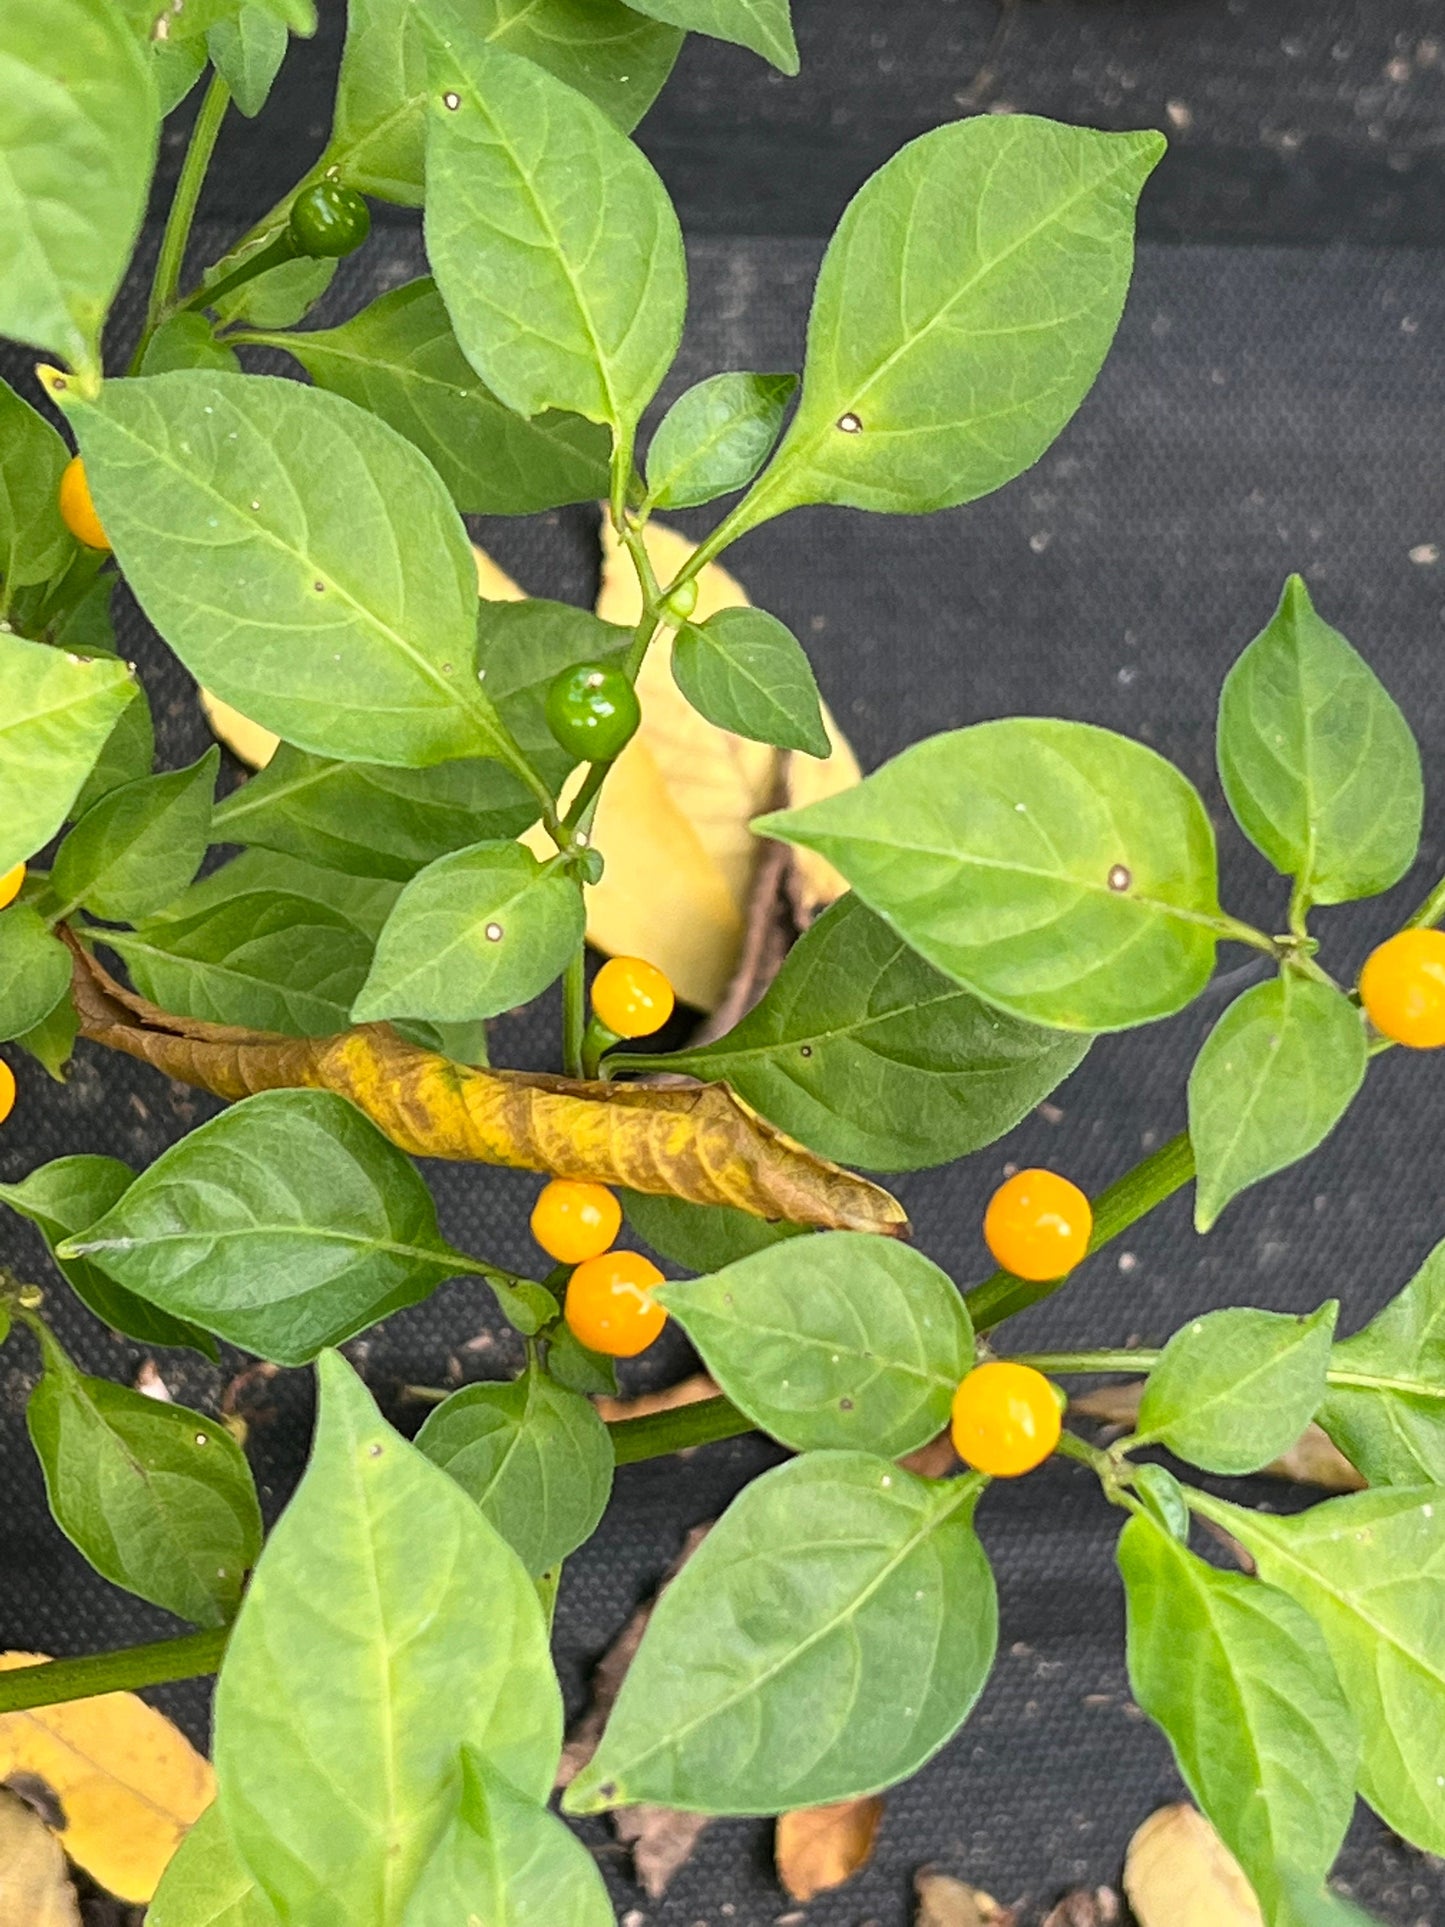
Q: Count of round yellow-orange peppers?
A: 9